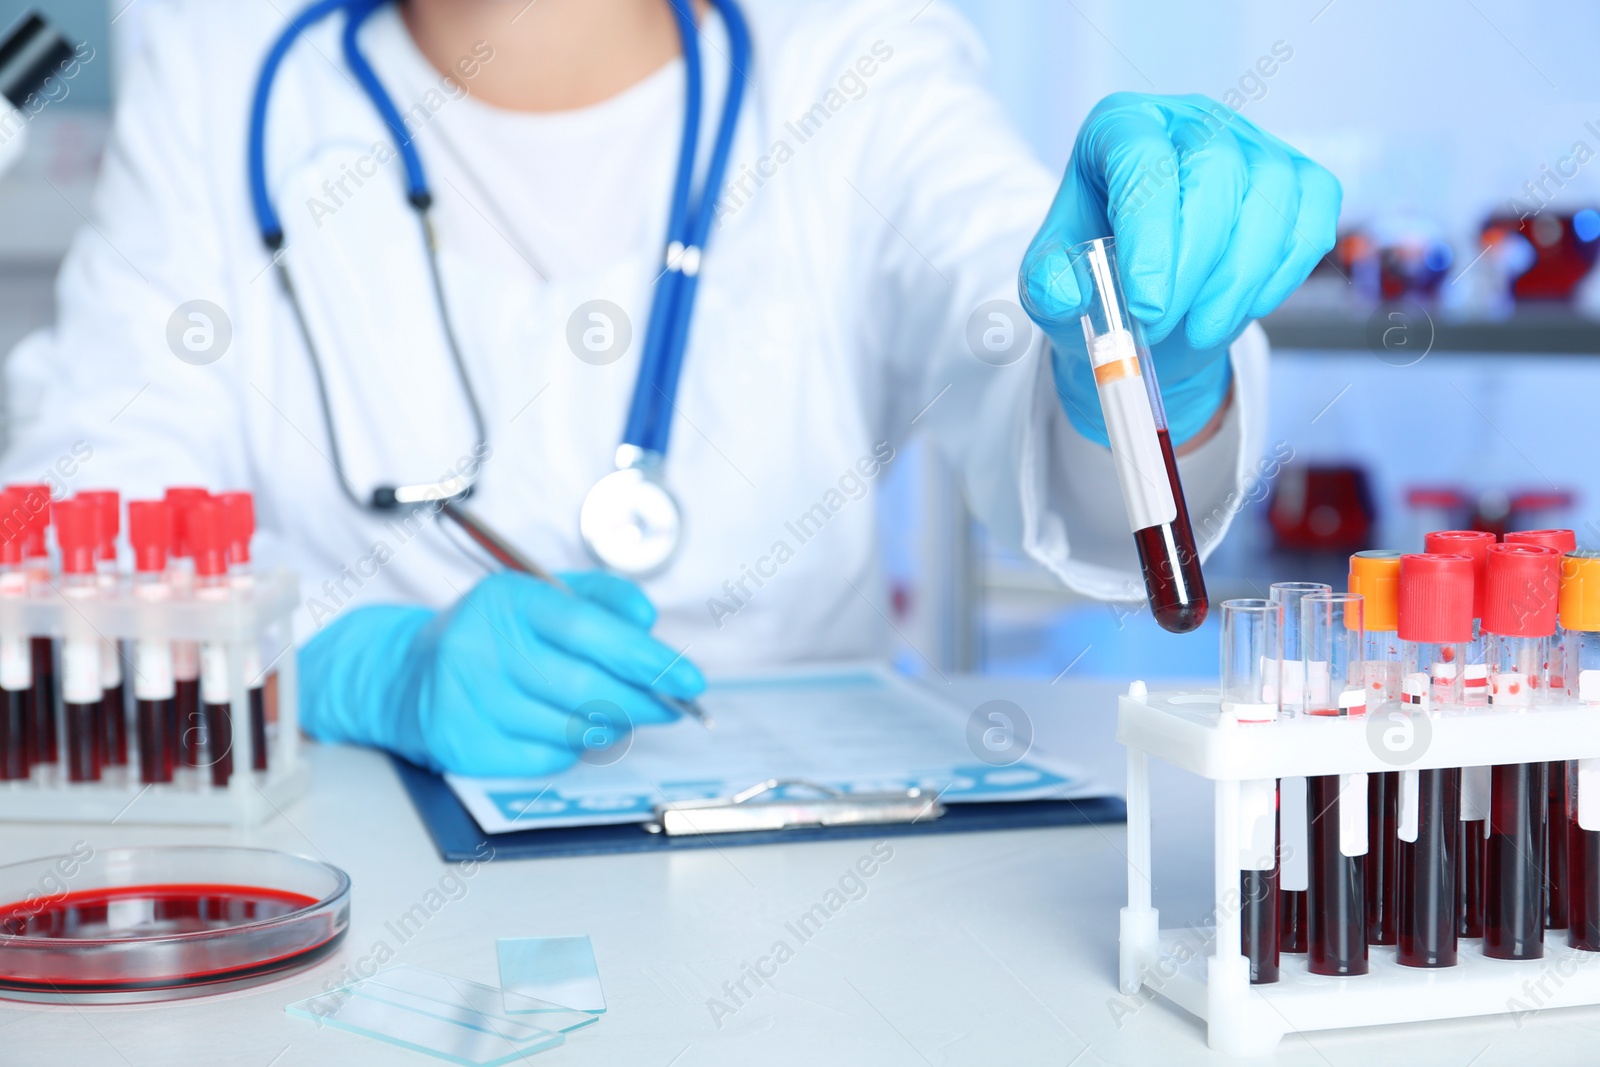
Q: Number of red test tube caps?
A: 12